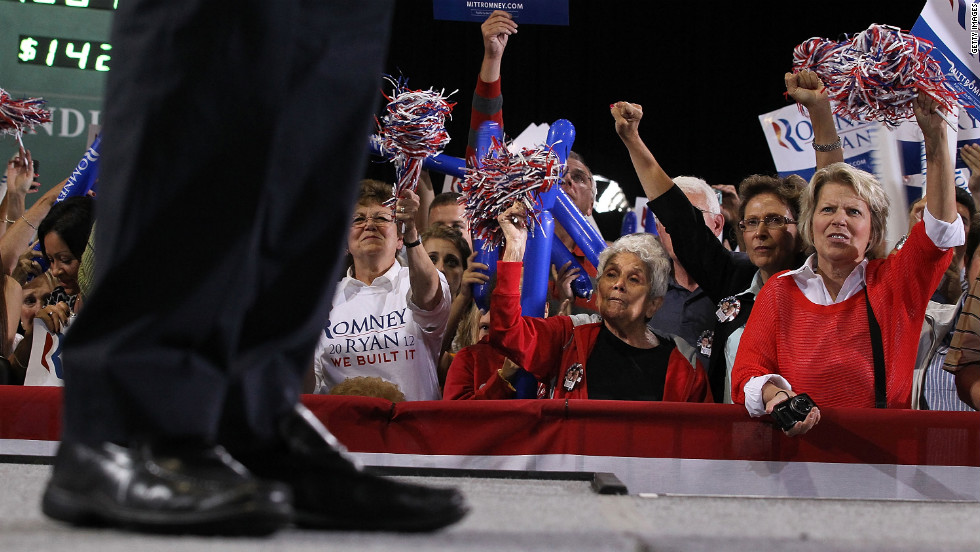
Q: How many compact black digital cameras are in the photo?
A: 1